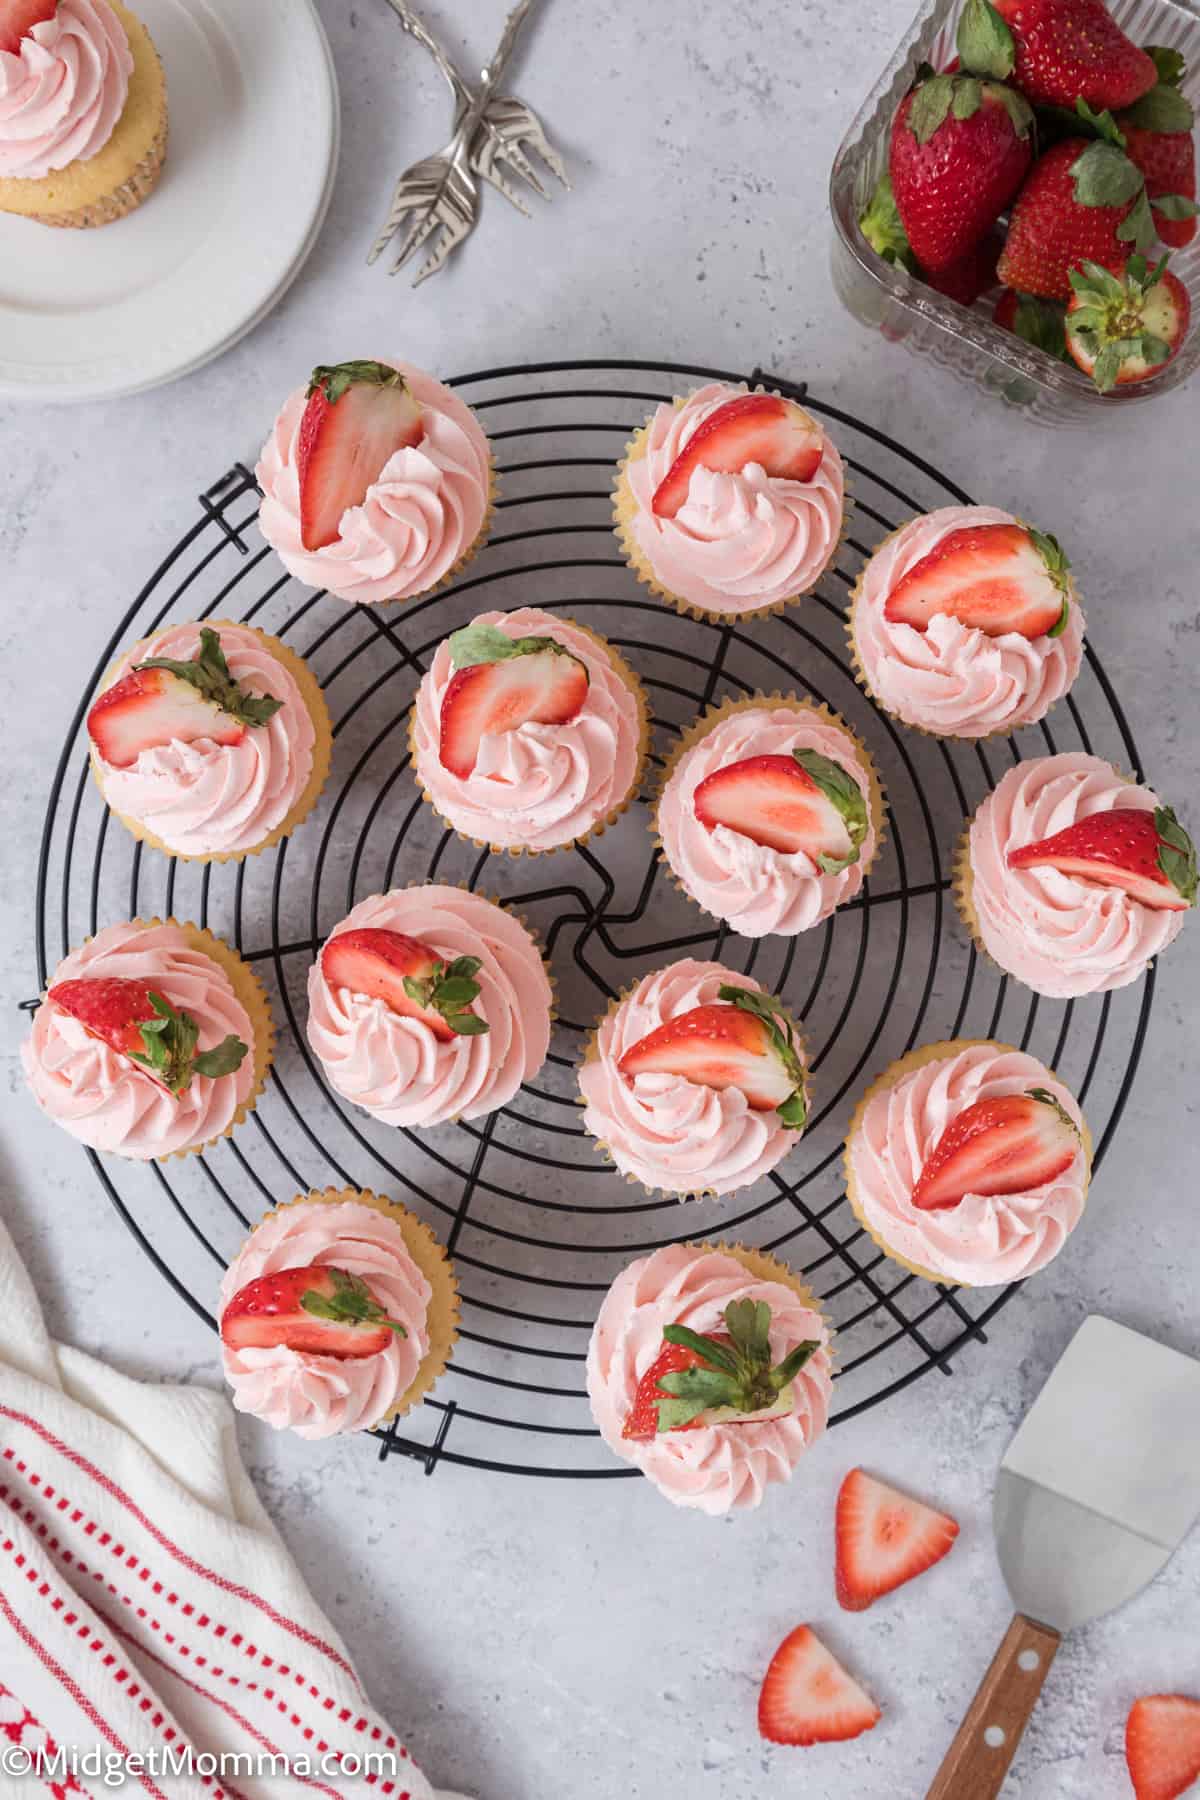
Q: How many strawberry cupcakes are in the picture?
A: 14